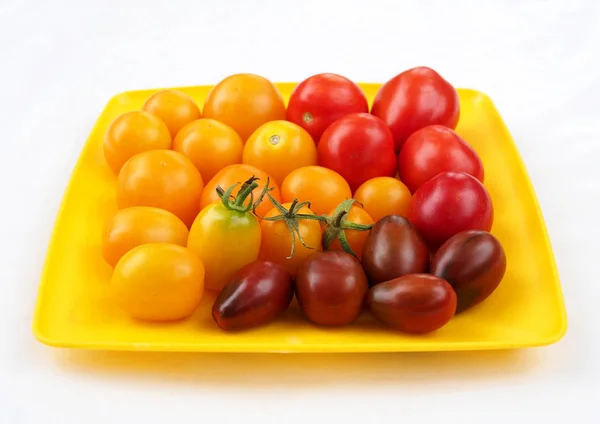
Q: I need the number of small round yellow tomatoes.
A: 14